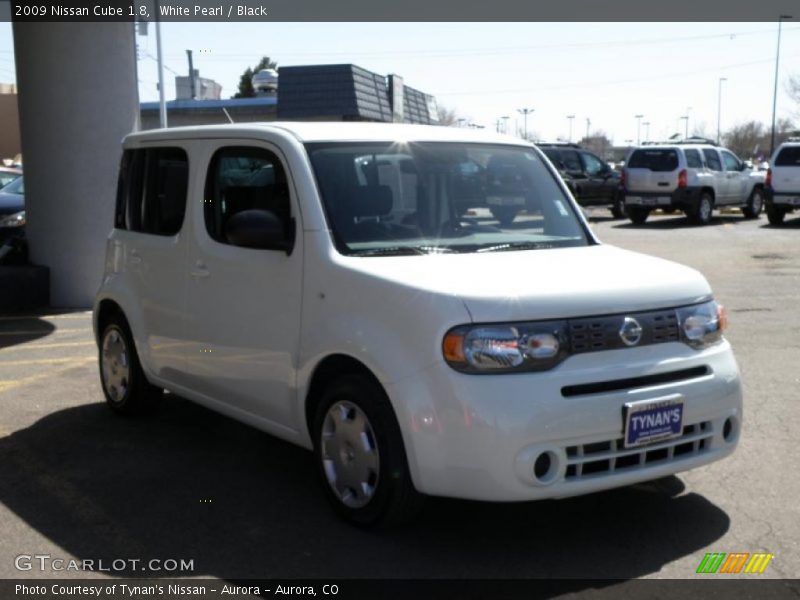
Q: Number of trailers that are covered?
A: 0